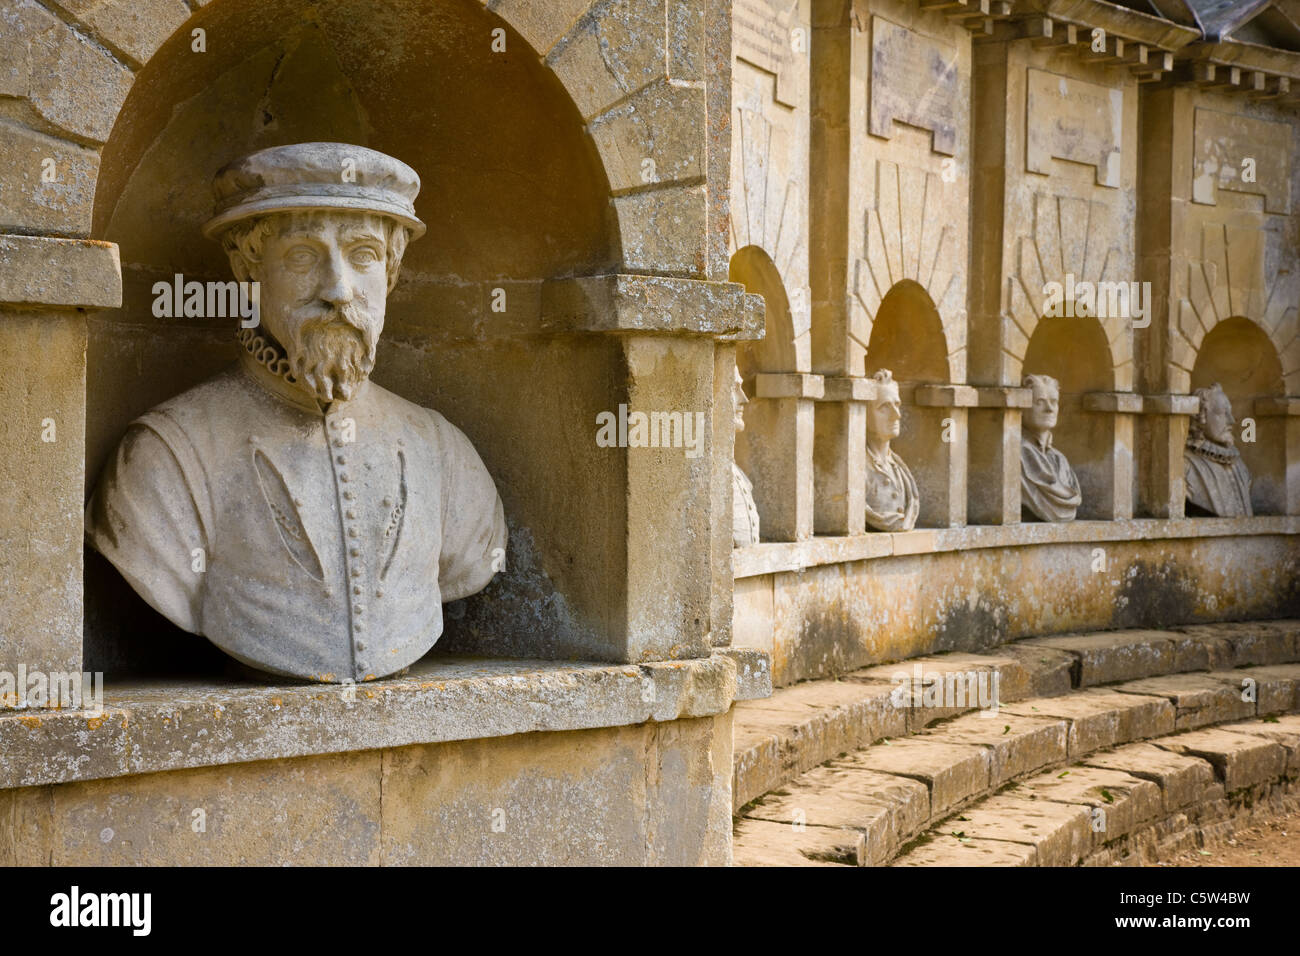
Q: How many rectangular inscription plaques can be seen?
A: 4